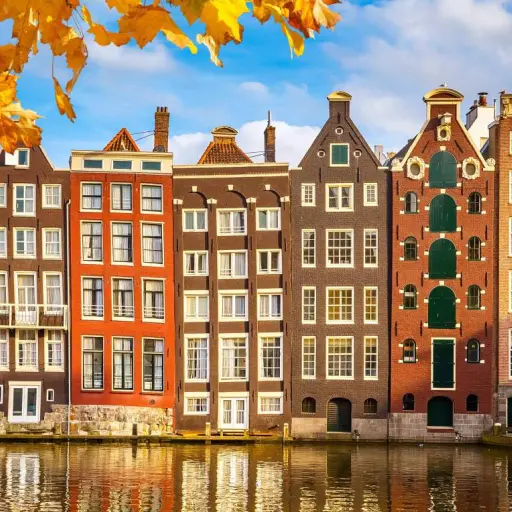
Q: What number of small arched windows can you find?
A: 12